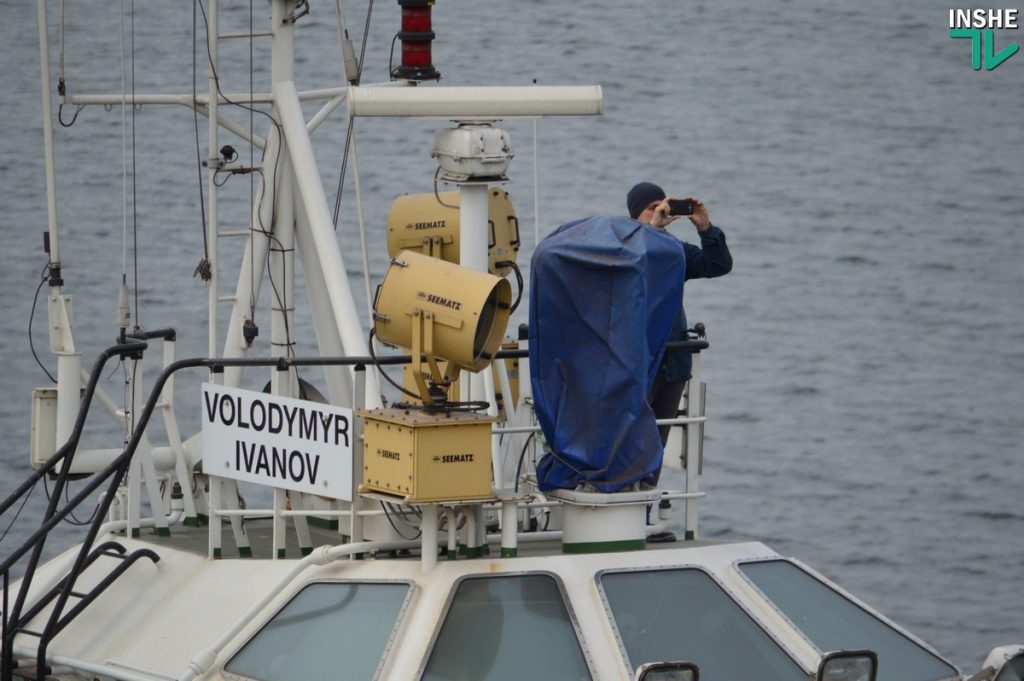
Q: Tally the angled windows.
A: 4